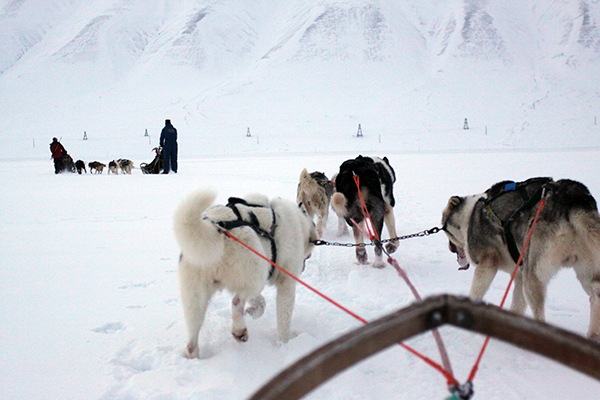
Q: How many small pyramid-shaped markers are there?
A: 5